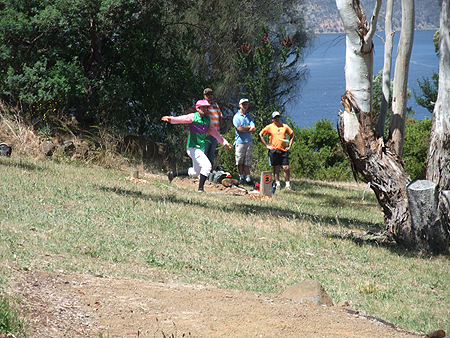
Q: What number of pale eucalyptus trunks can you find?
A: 4